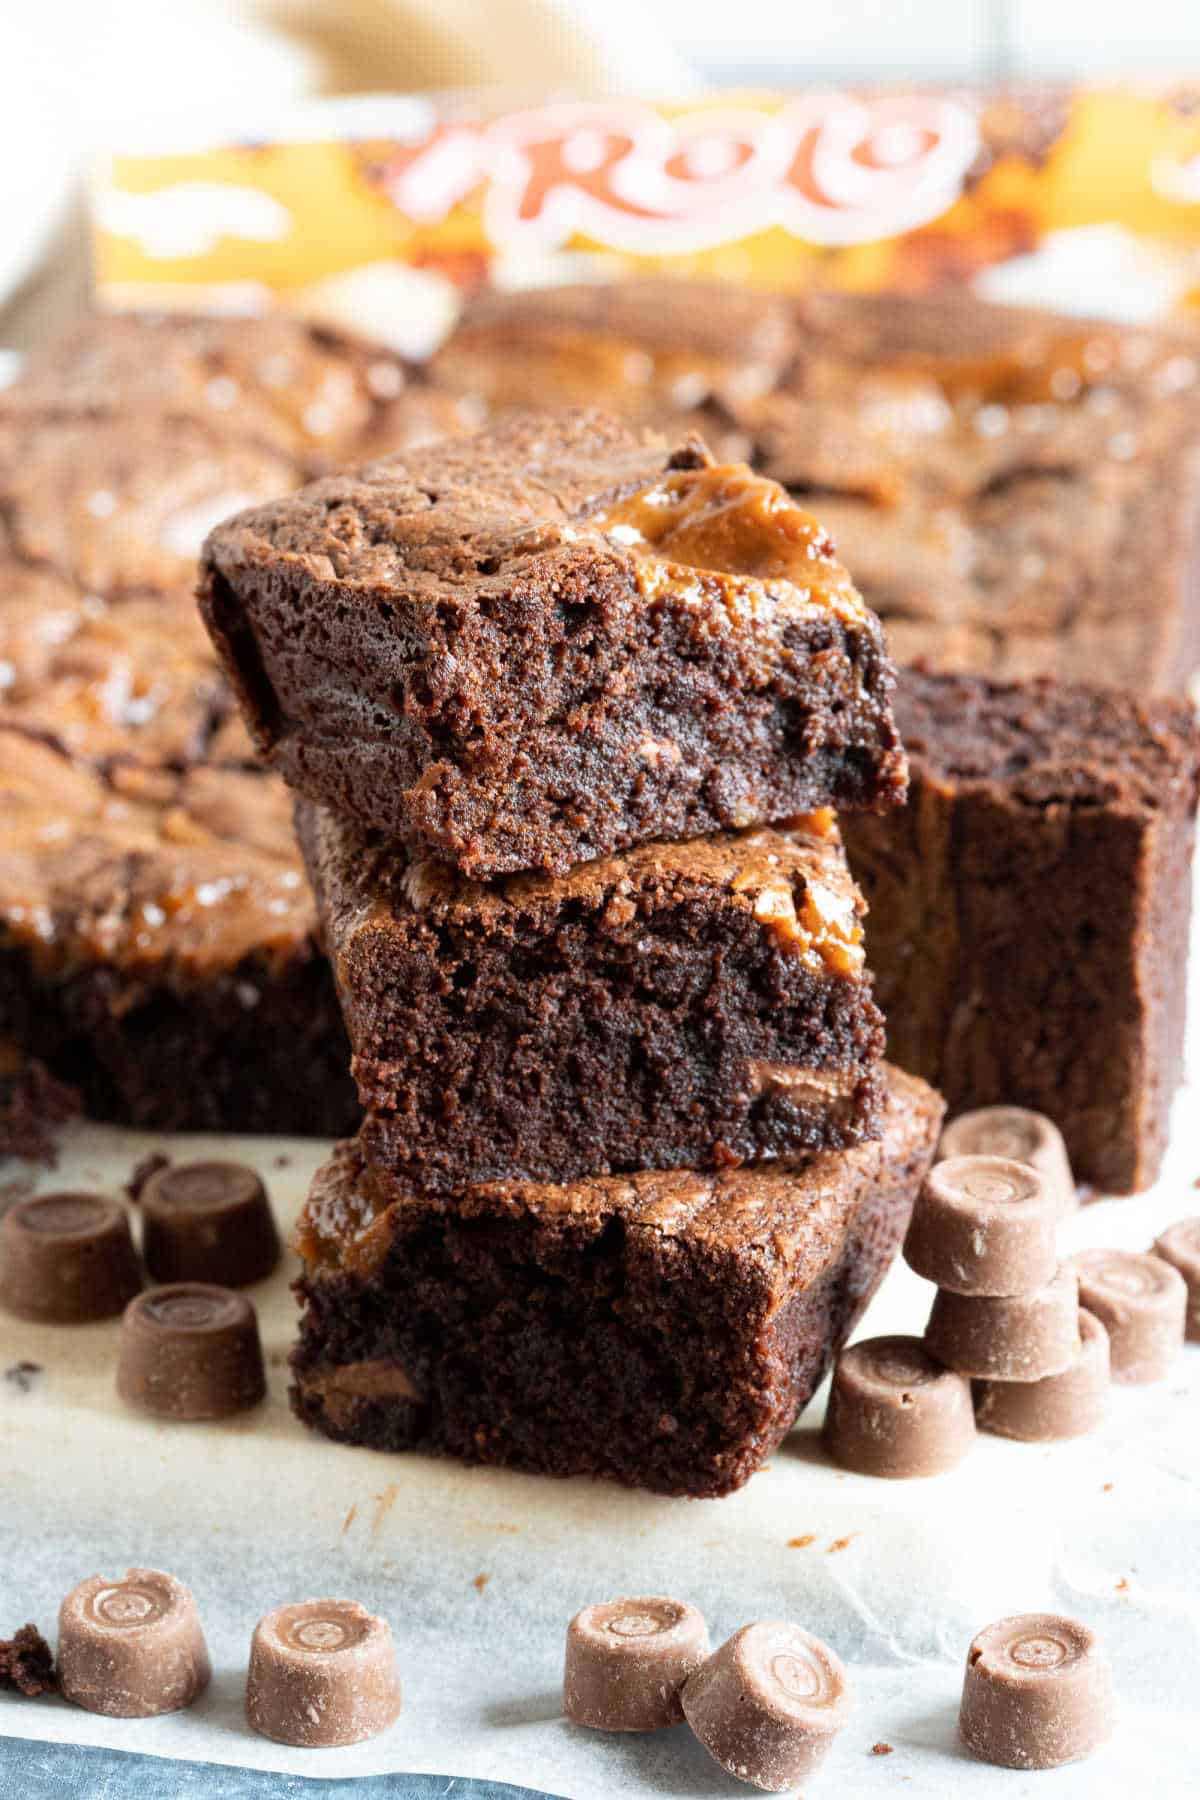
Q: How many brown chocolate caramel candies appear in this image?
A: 15